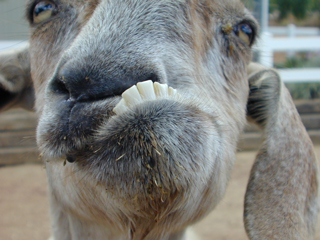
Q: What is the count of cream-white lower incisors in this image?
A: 6